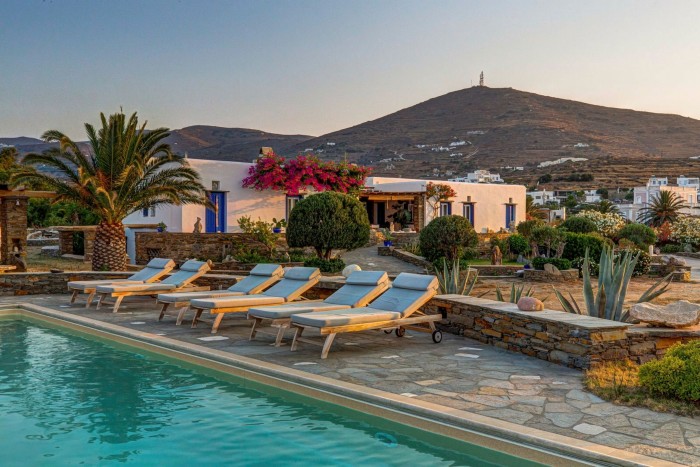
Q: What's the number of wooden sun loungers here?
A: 6